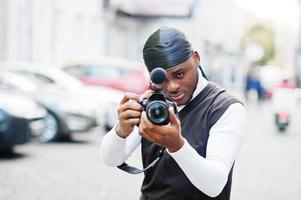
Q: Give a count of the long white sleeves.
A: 2